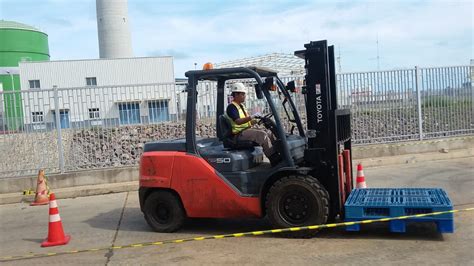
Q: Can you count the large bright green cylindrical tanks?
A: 1